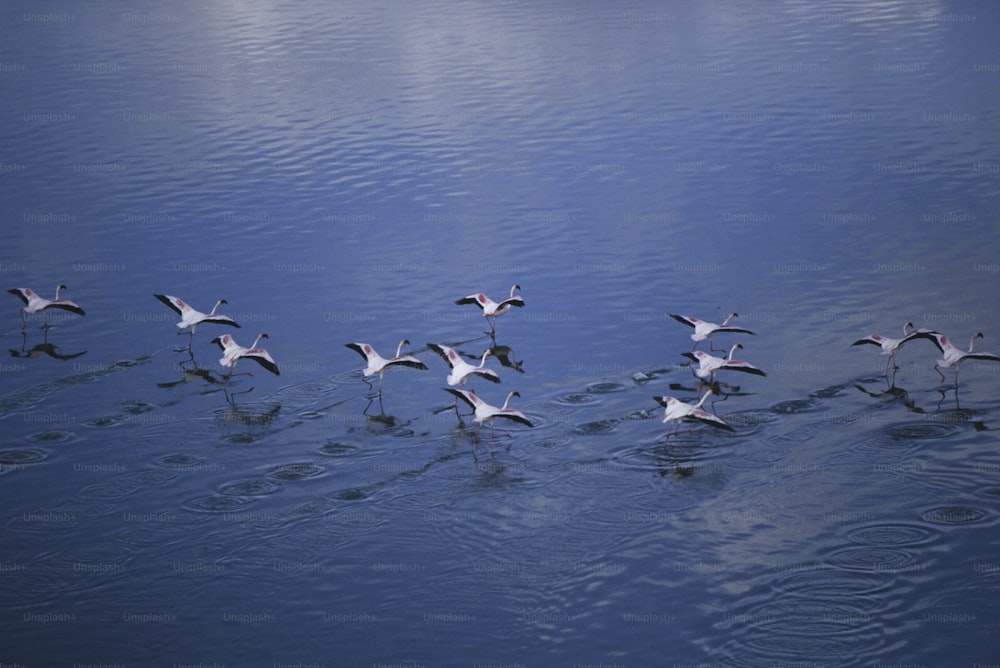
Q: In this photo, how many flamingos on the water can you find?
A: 12